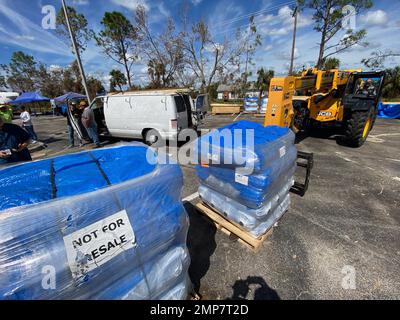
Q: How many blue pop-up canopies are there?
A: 2